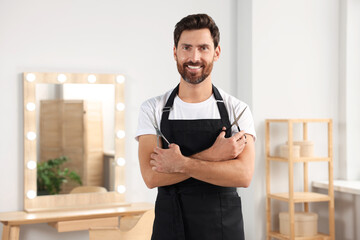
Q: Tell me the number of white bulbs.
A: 12